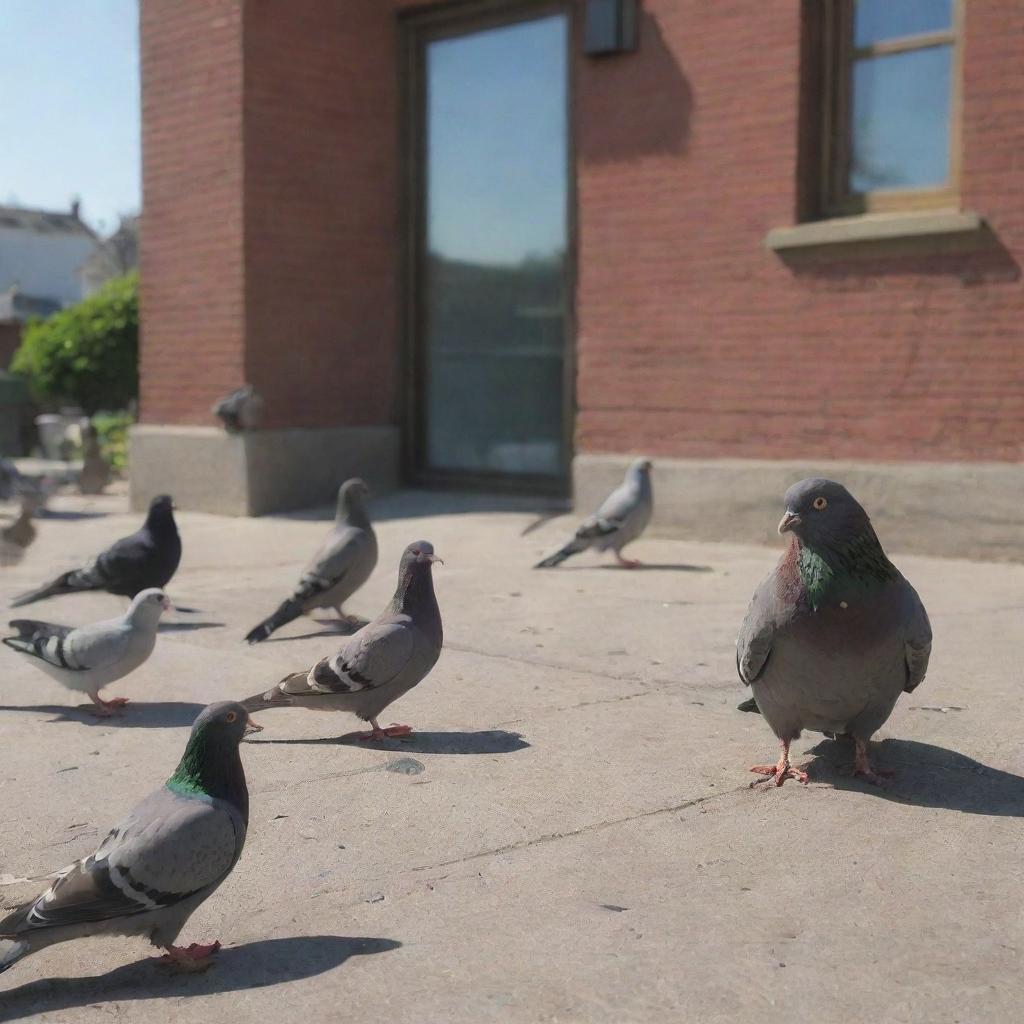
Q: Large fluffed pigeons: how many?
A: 1